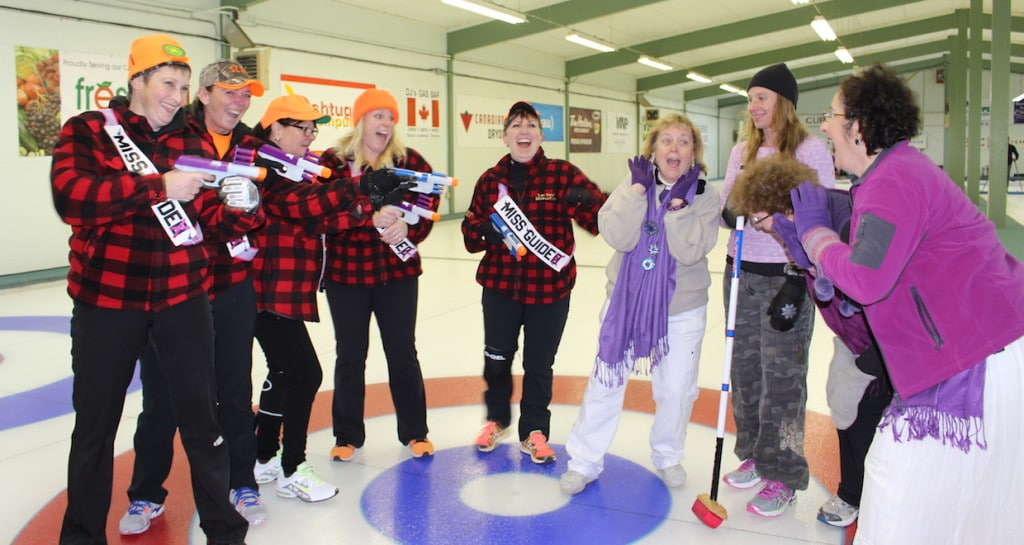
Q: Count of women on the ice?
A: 9